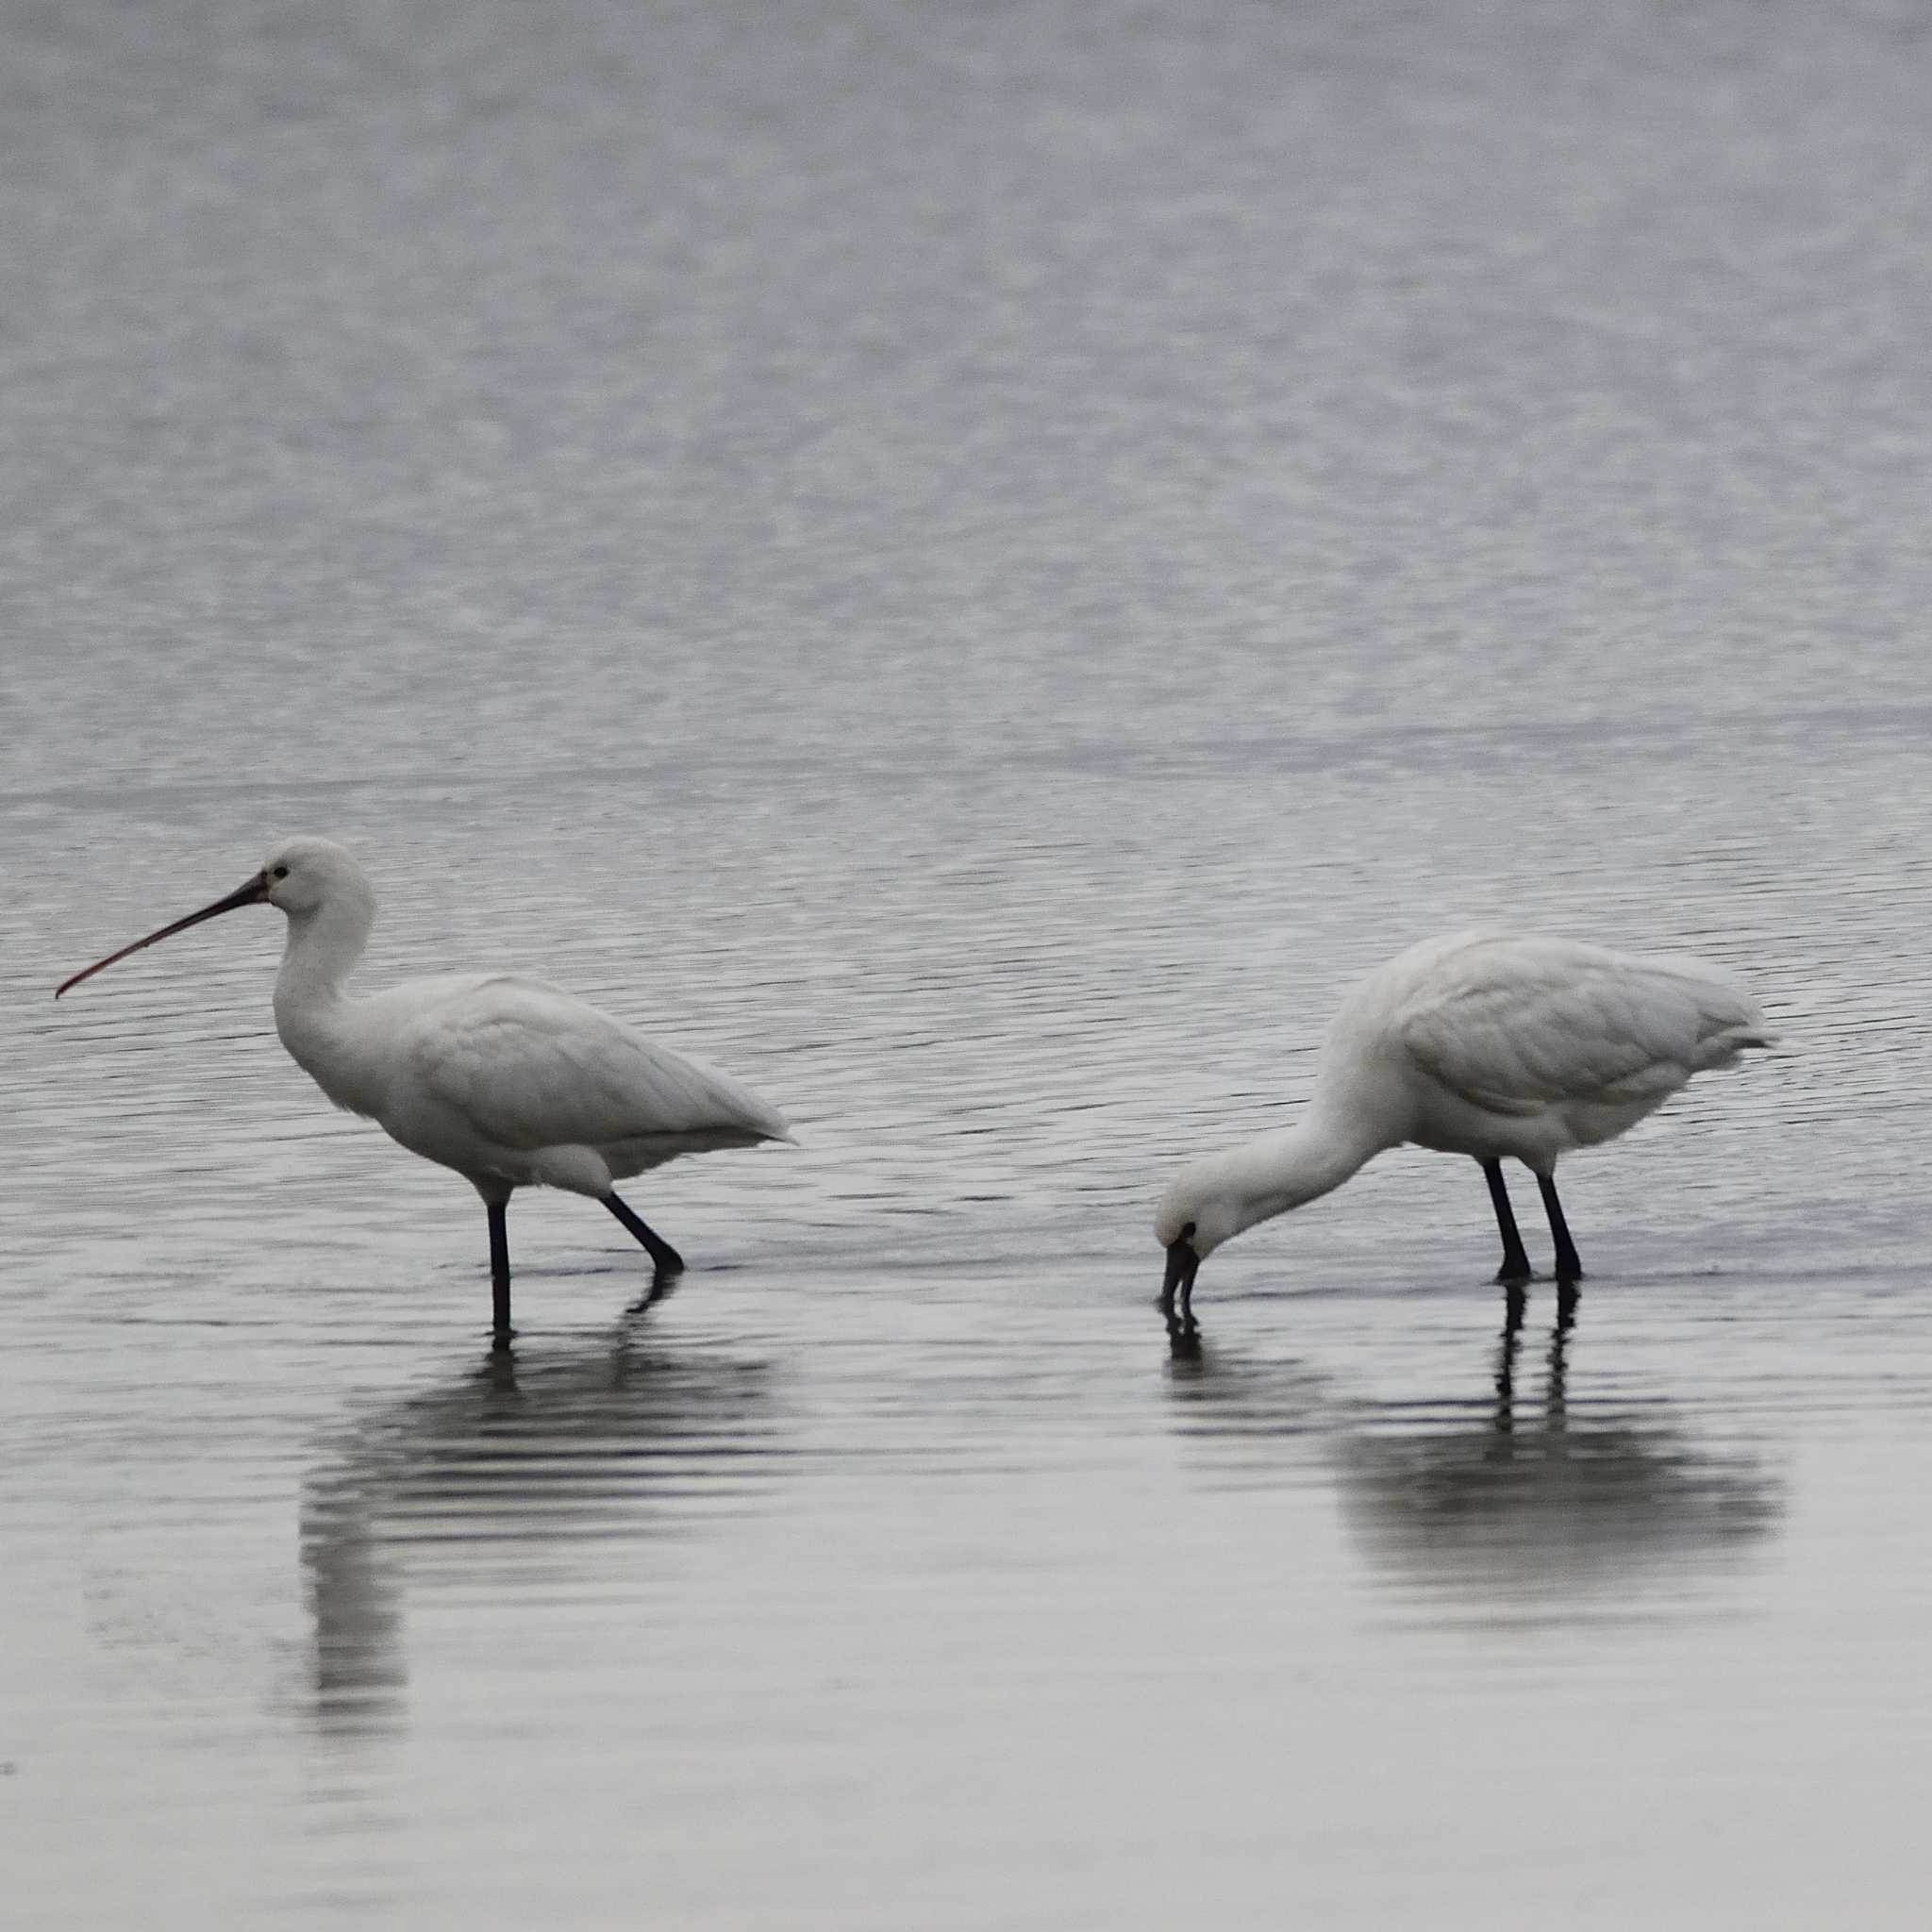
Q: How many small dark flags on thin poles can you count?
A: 0